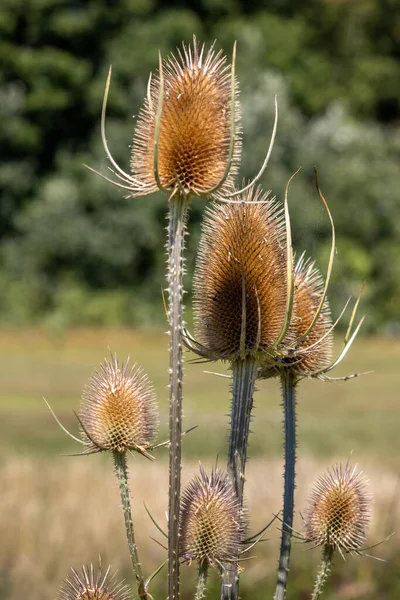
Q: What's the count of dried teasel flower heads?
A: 7